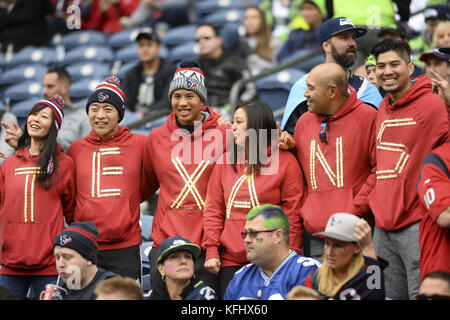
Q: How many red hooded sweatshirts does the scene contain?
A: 6